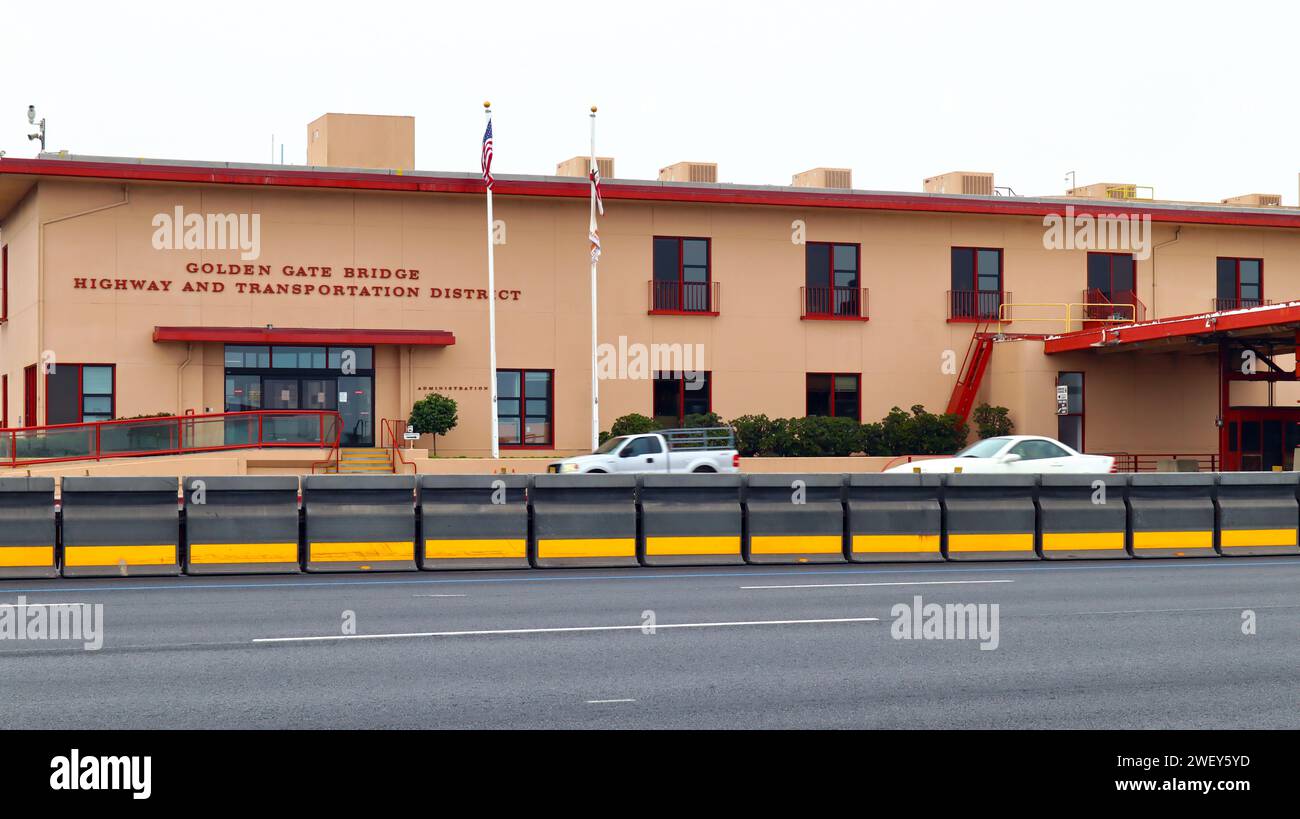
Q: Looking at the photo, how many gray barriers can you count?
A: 13